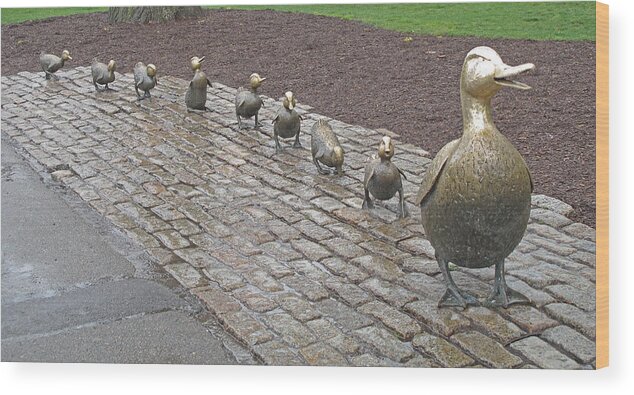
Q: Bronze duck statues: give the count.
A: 9